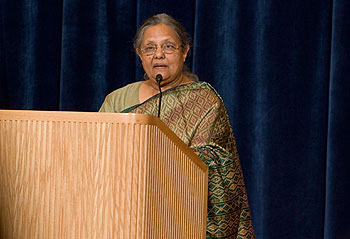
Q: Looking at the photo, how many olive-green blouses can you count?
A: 1